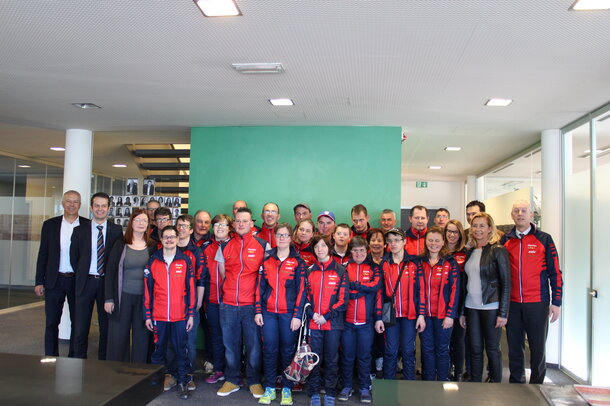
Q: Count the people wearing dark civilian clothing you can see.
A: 4